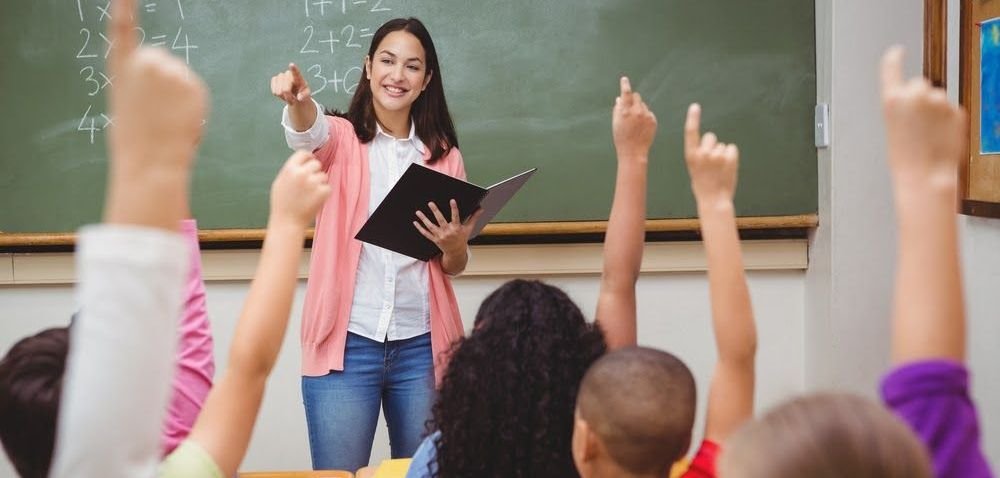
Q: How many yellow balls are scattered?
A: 0